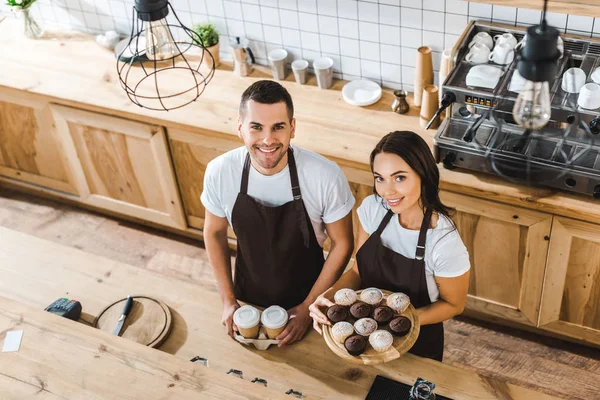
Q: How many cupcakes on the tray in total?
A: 11